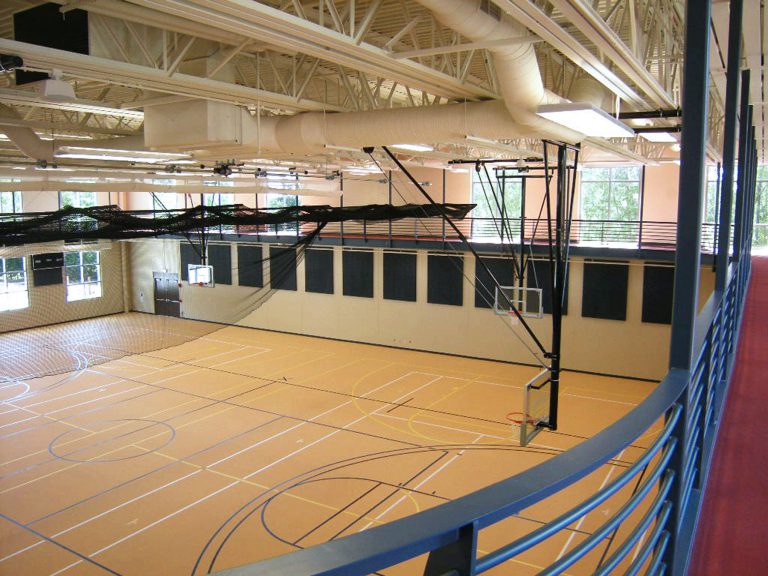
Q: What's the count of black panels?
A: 12